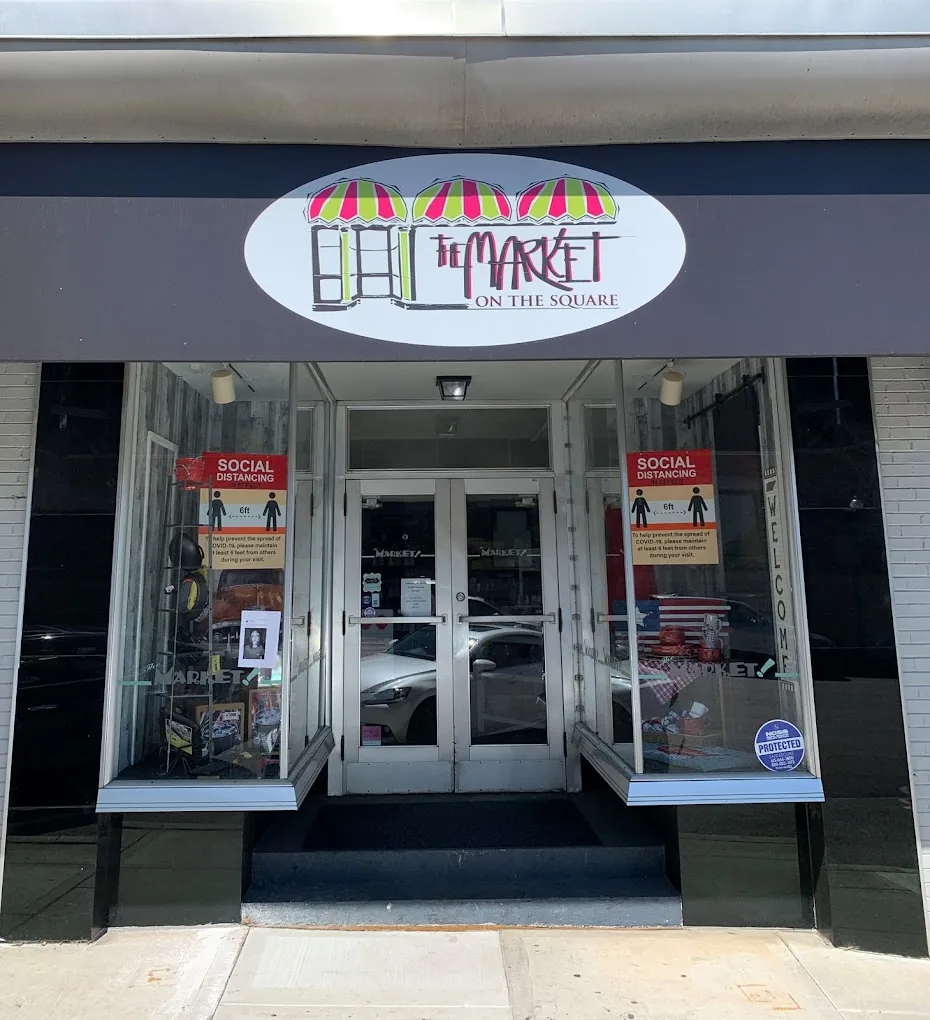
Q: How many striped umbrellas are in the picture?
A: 3